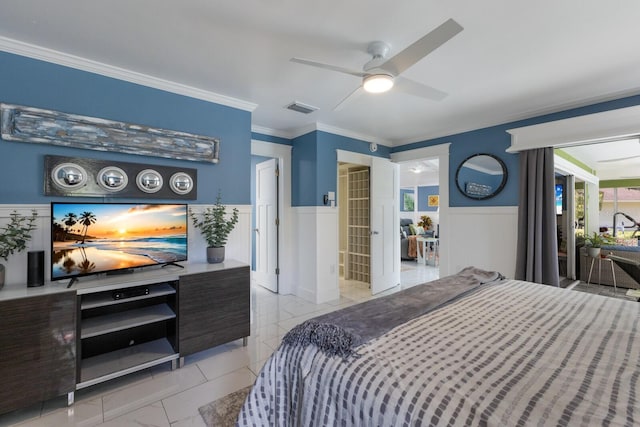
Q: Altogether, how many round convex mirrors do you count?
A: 4